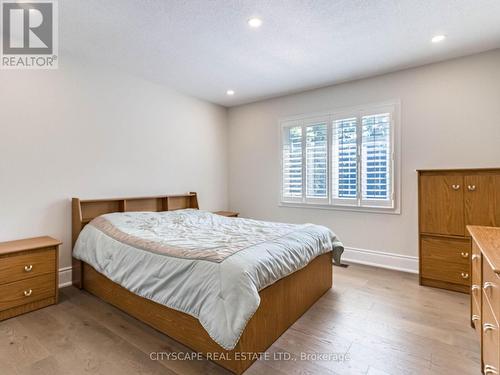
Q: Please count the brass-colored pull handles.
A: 12